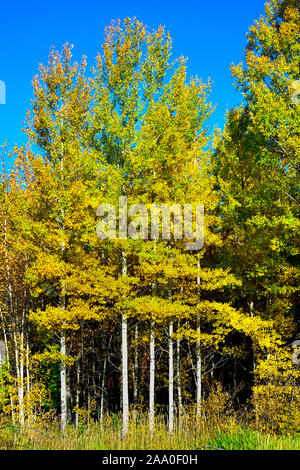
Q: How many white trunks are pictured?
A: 5